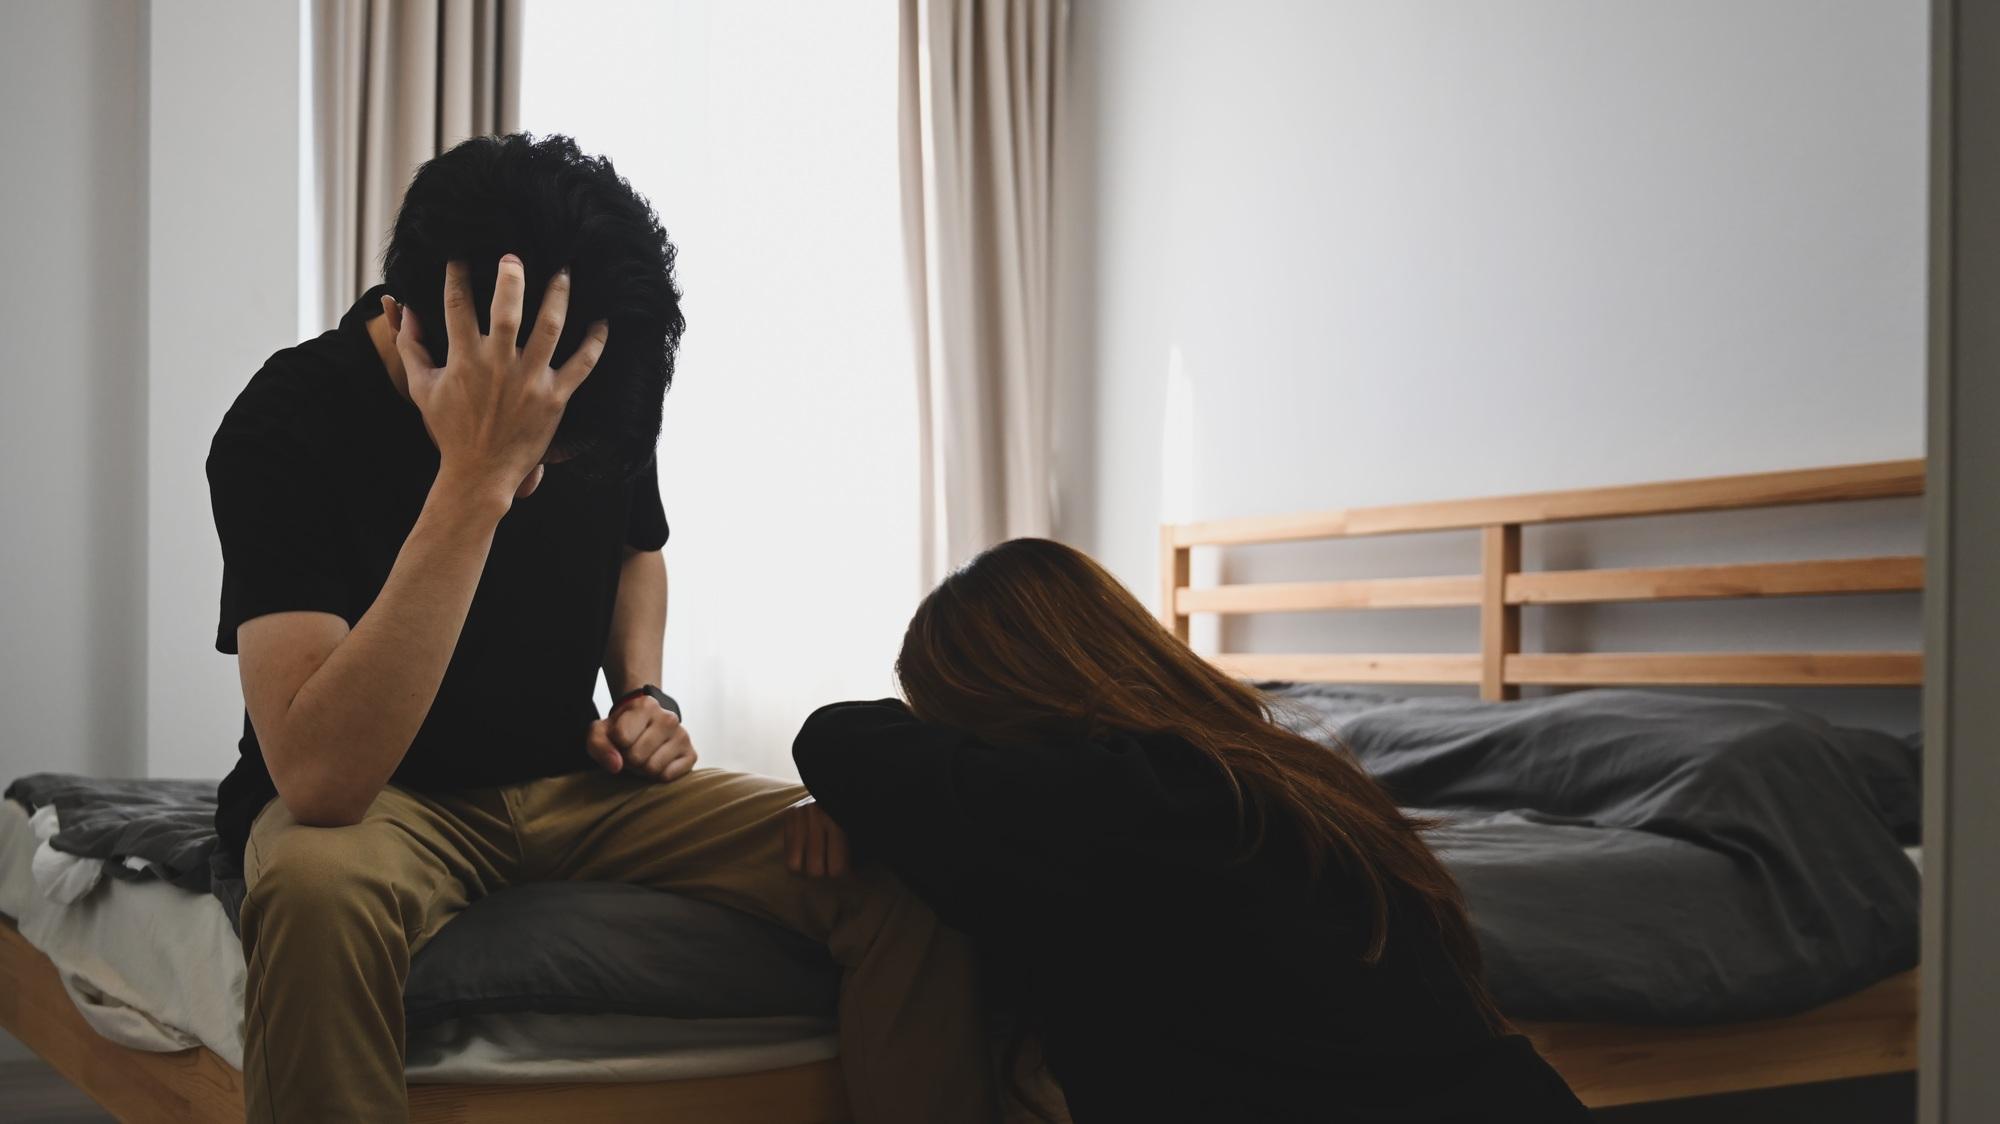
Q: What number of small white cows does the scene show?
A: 0